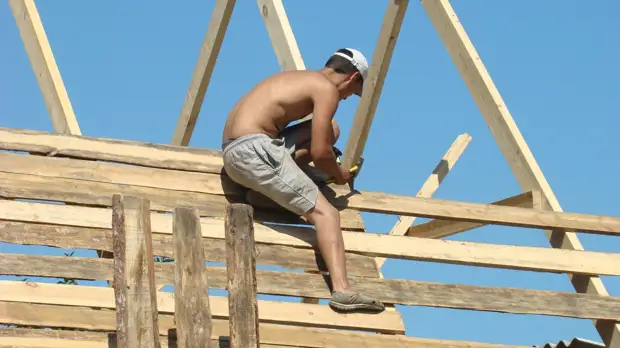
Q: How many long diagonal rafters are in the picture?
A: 5